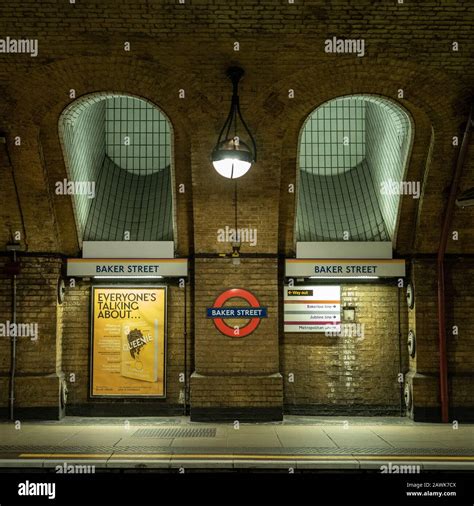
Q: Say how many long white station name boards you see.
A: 2